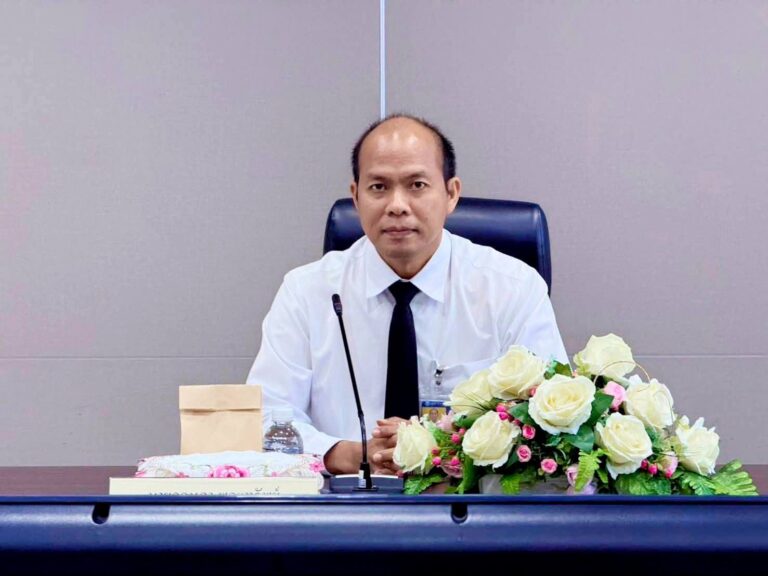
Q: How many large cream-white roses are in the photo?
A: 9